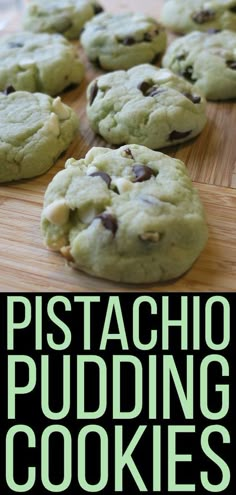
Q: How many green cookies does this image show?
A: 8